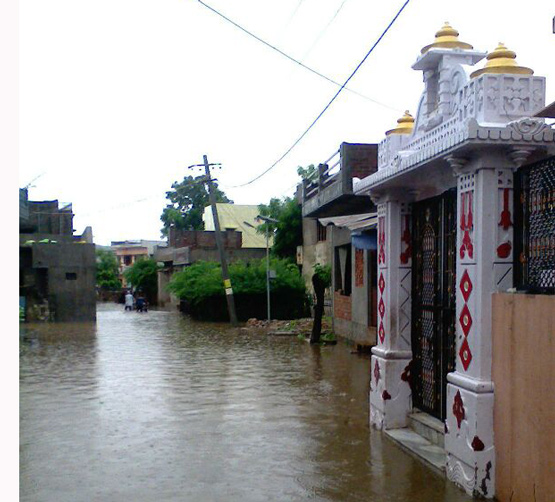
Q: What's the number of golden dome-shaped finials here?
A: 3